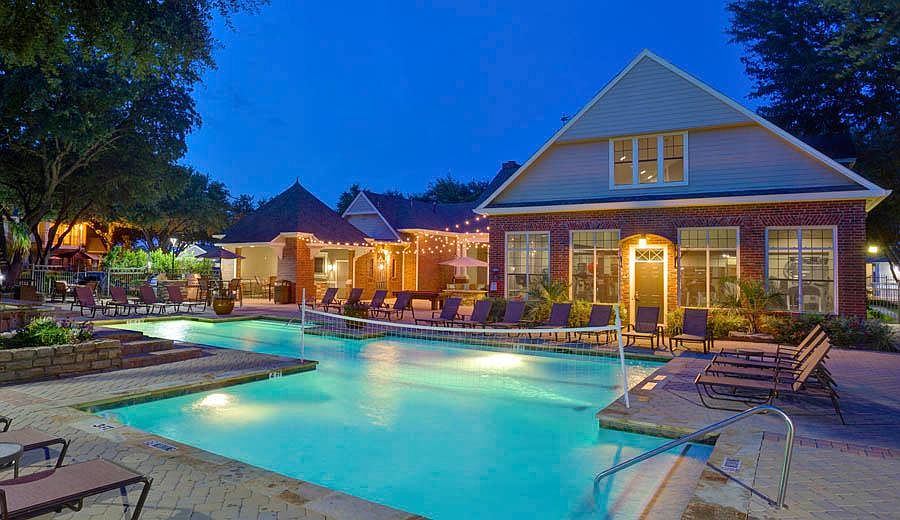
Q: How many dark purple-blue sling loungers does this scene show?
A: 11